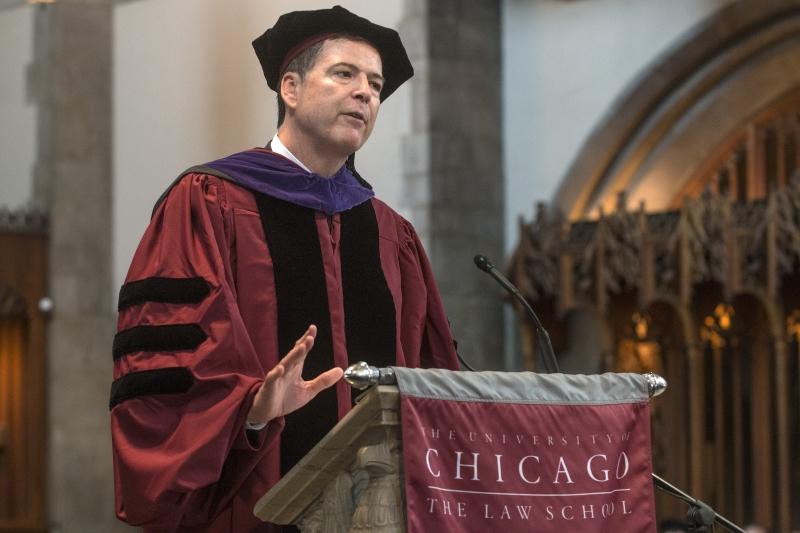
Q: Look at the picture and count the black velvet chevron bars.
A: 3